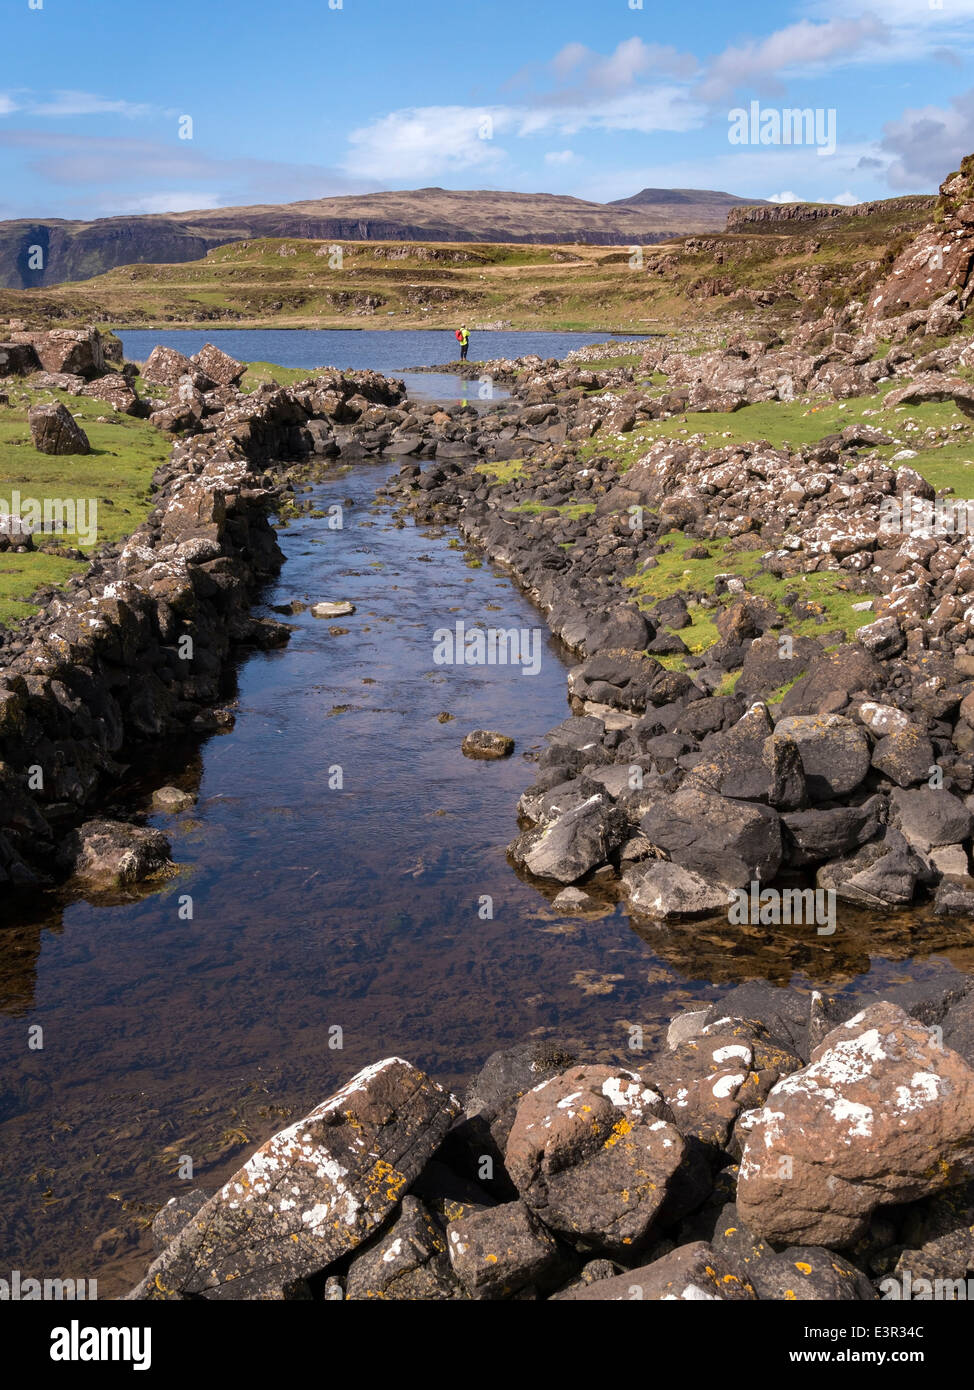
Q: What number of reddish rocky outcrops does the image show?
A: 1